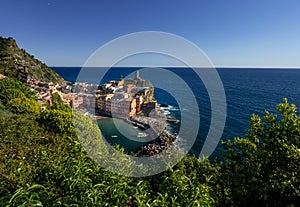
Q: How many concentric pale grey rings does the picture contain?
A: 2